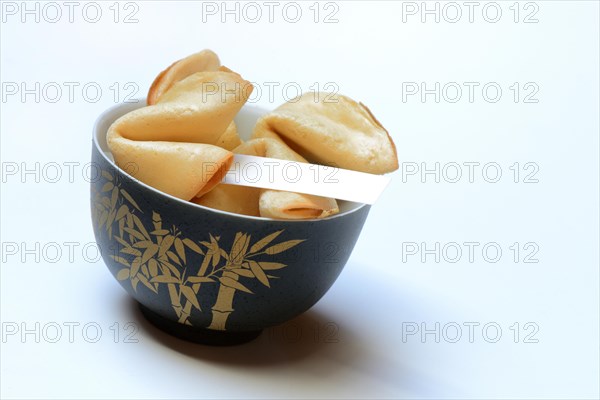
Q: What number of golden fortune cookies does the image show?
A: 4